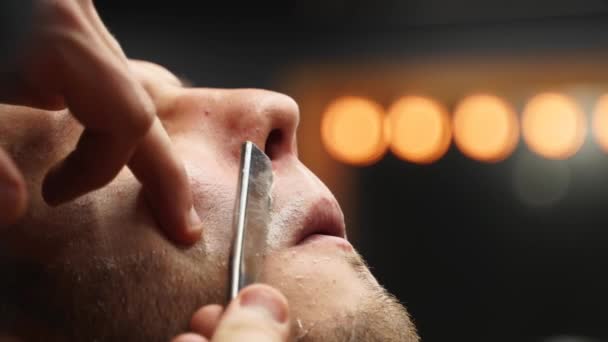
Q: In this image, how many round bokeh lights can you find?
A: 5